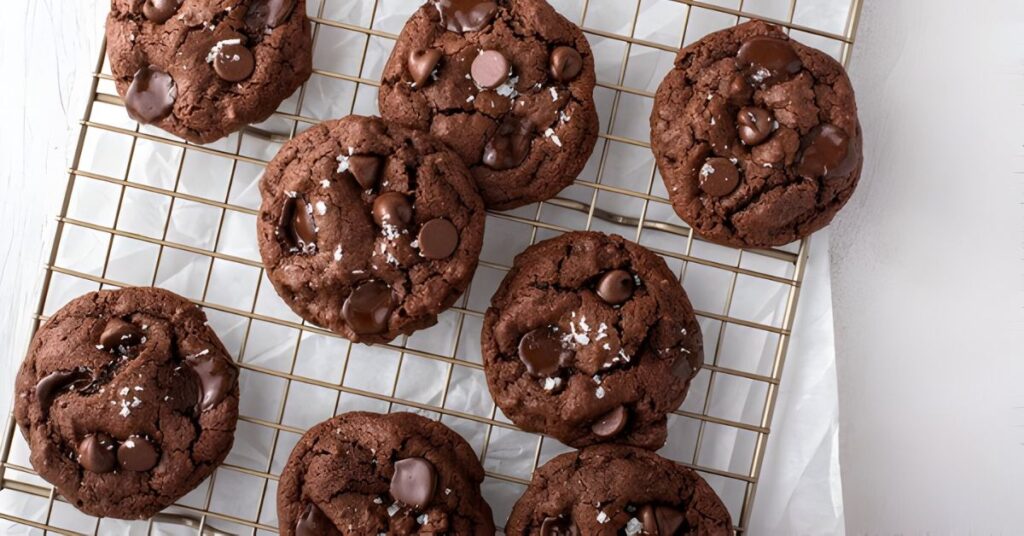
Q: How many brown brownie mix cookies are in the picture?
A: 8